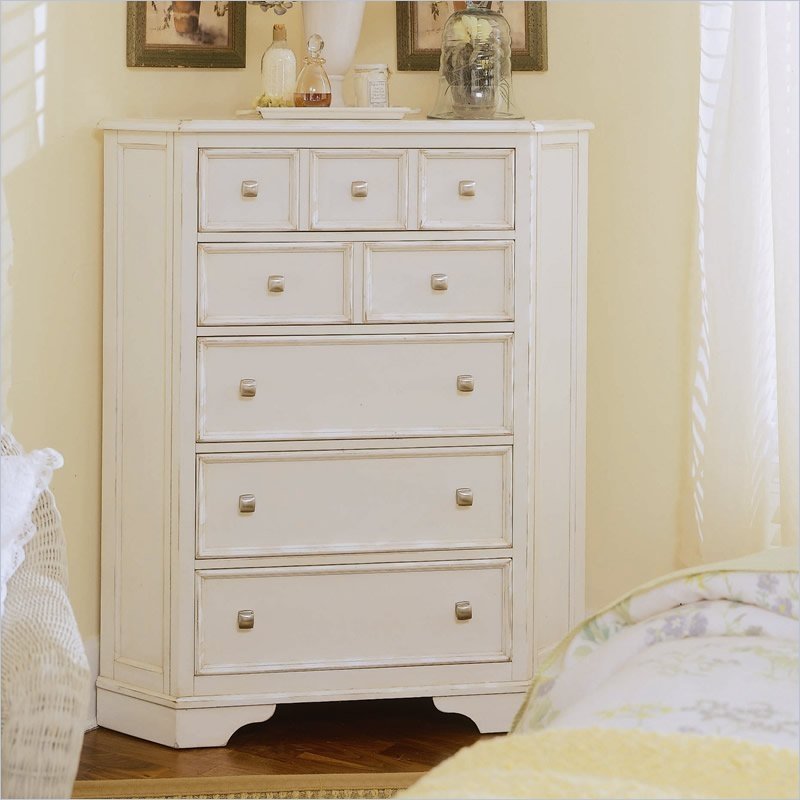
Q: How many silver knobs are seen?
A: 11